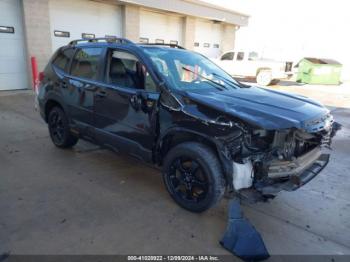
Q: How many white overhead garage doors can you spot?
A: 4